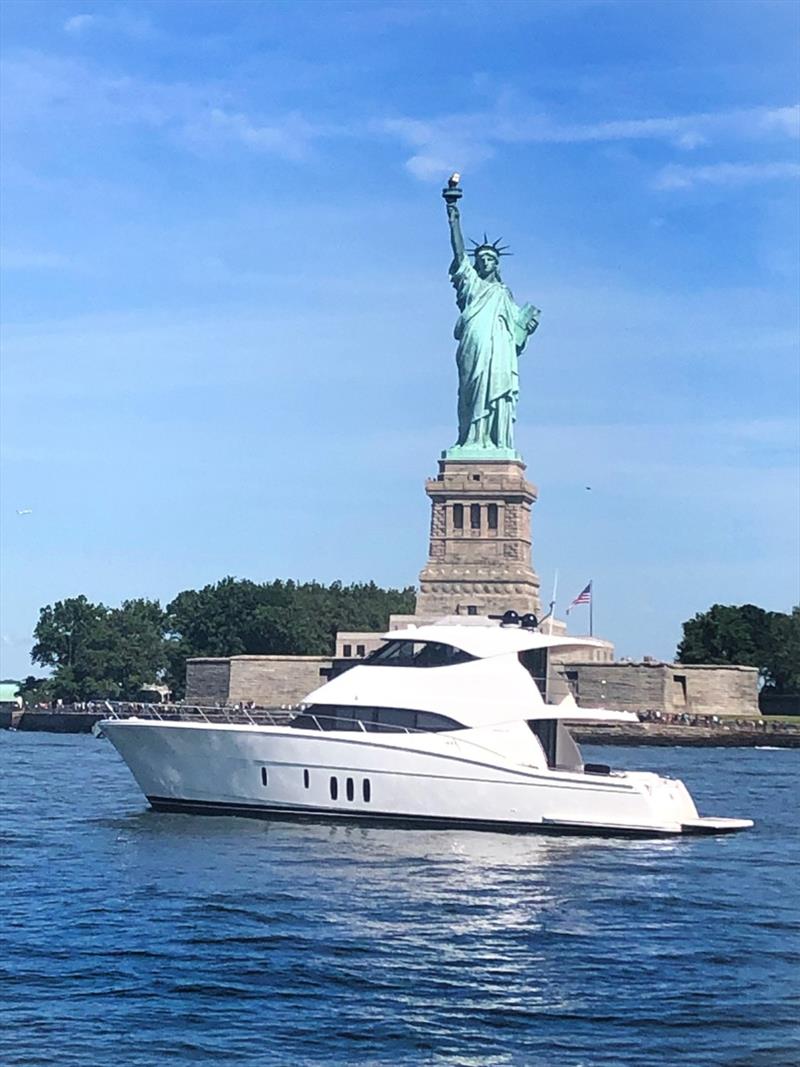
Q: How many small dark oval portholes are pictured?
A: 5